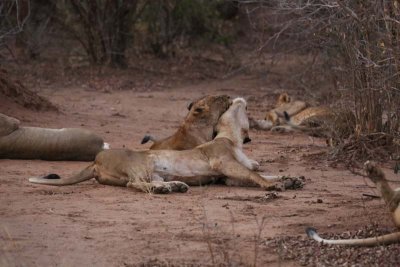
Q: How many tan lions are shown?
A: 5